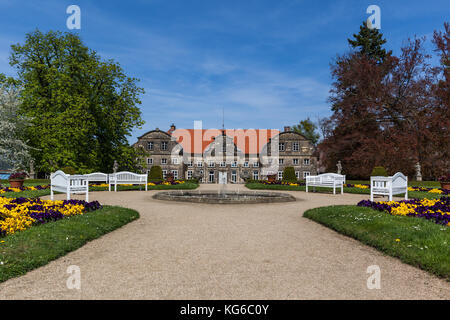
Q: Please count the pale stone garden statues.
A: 4